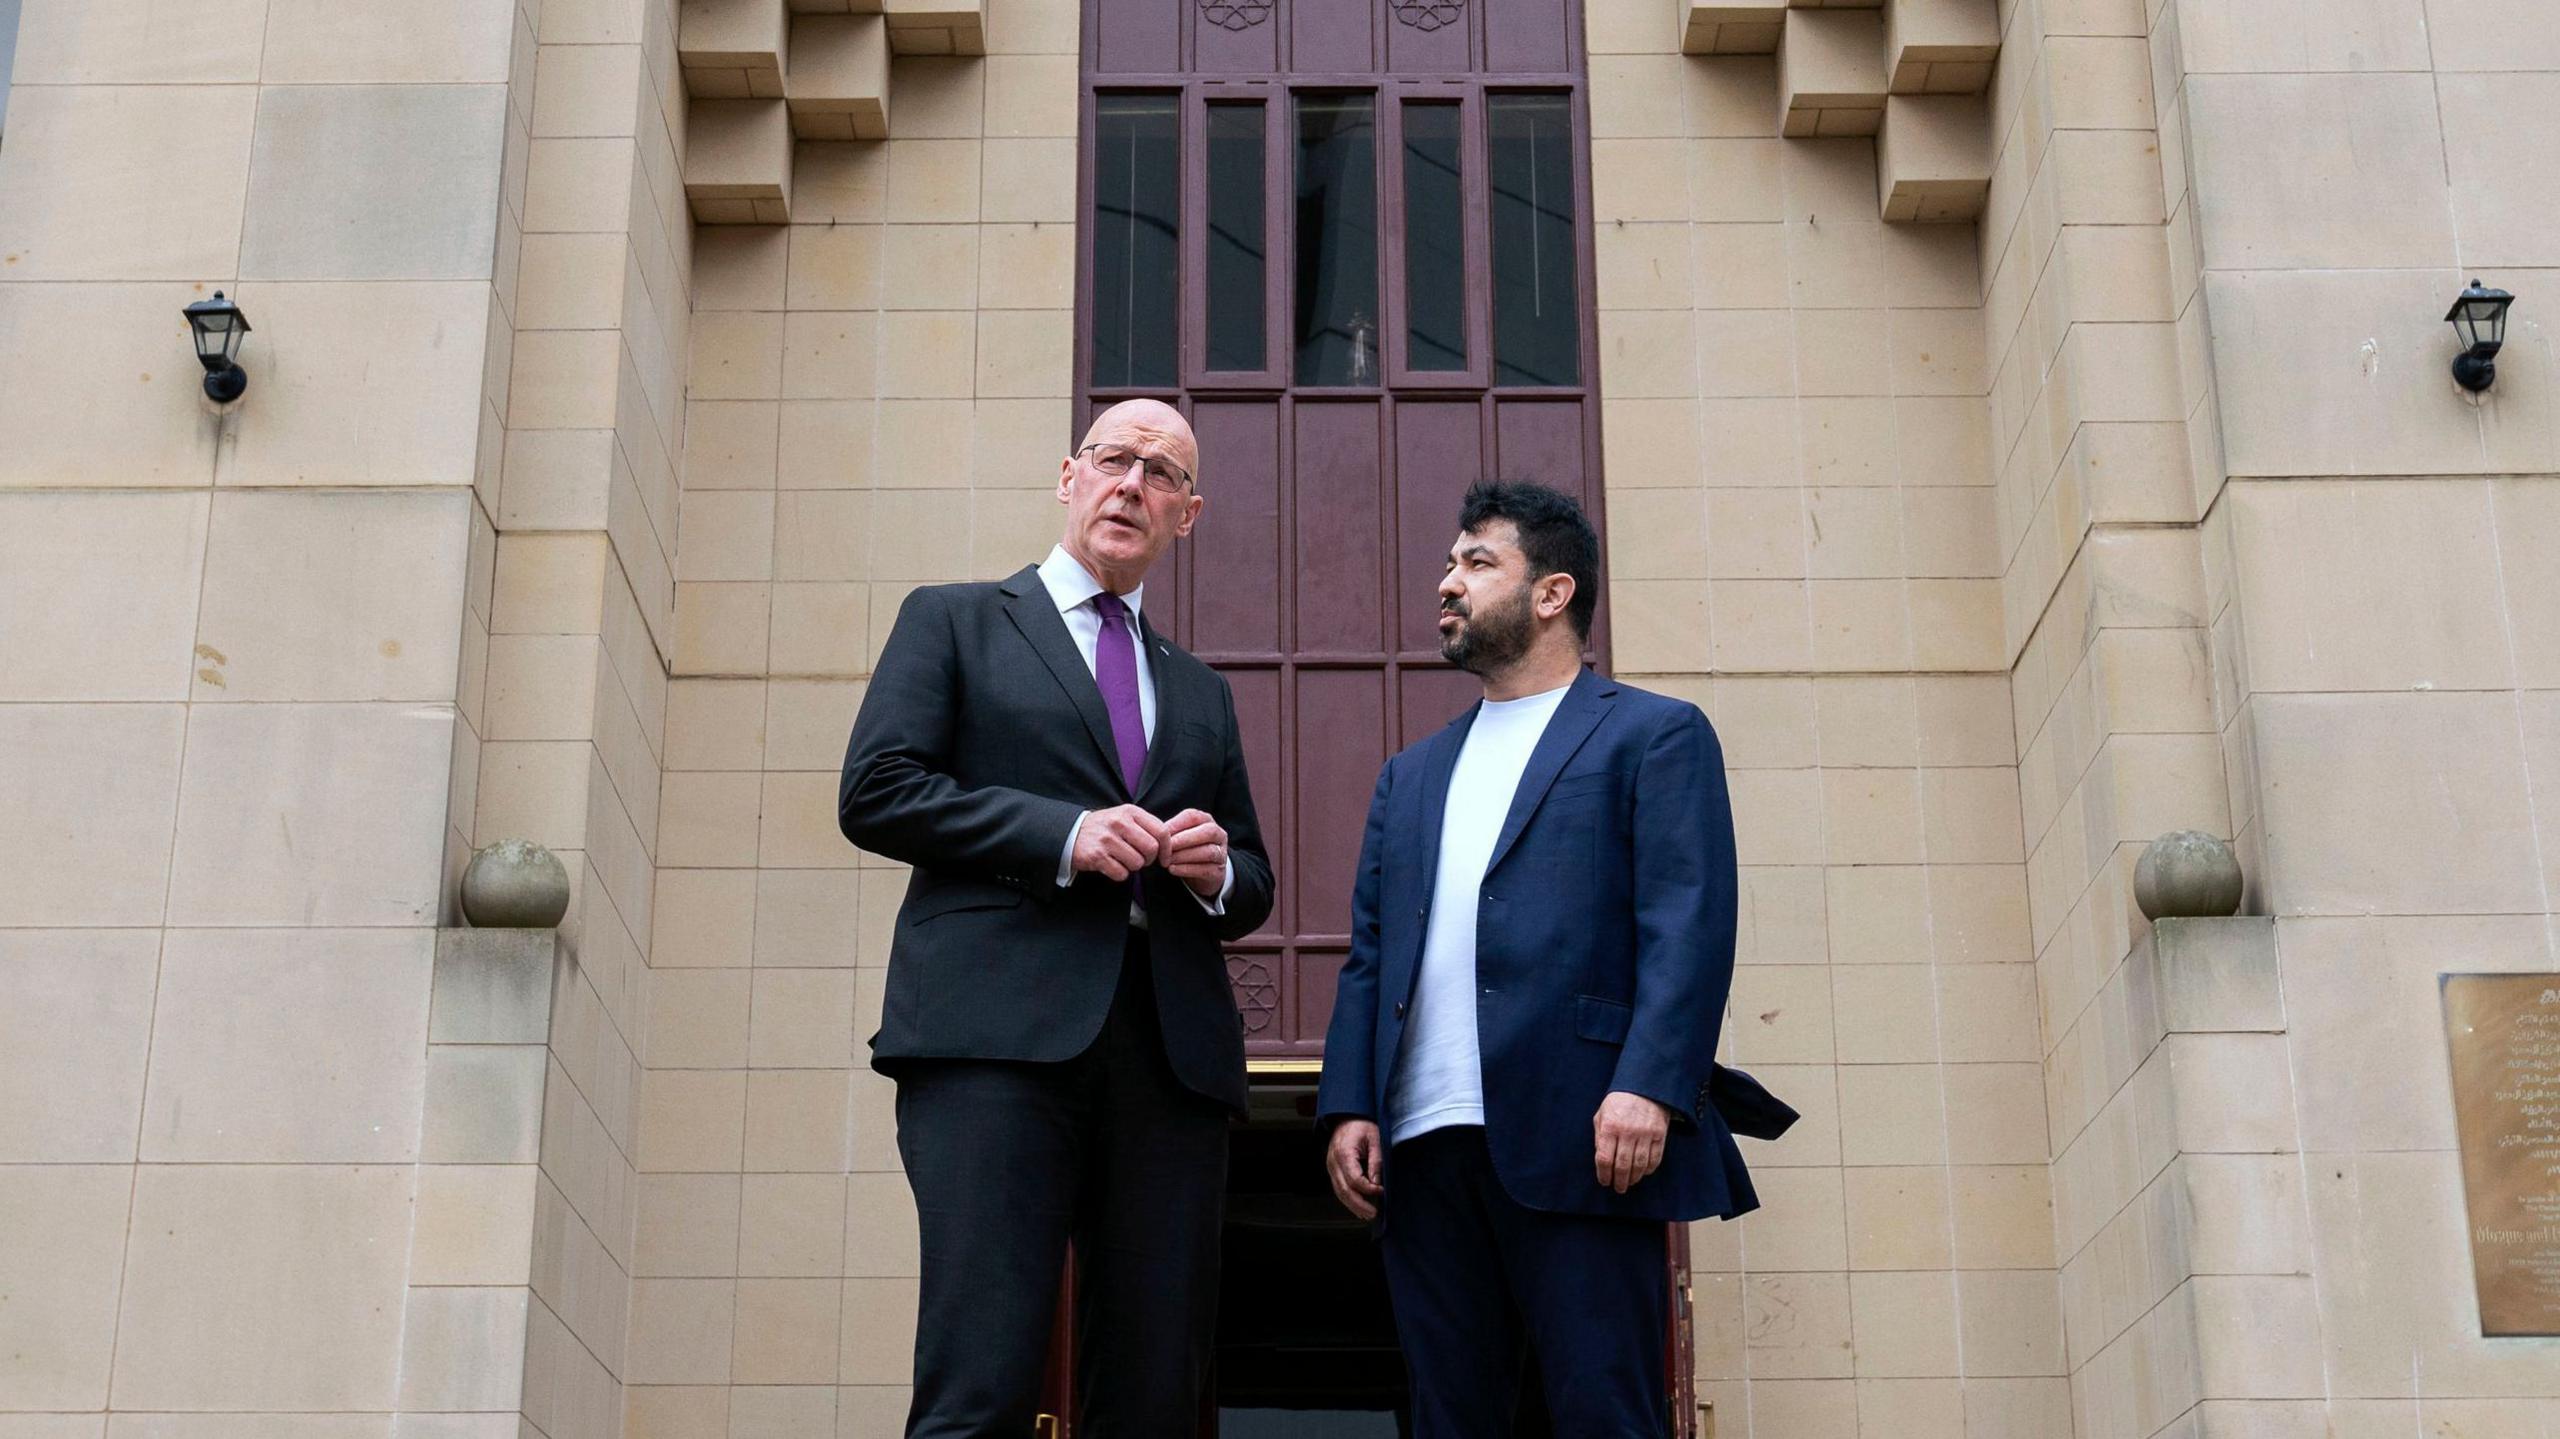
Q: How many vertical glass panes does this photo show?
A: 5